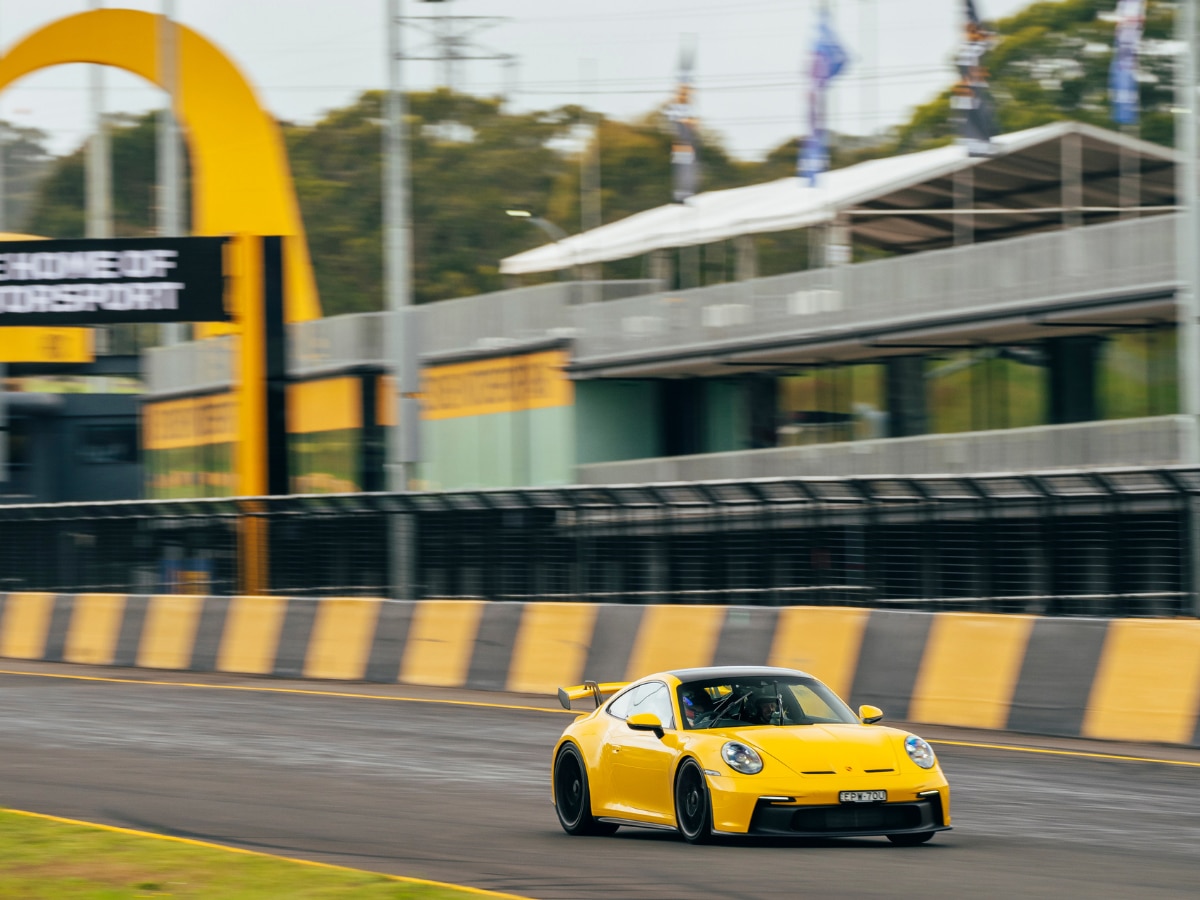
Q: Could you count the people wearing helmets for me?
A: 2